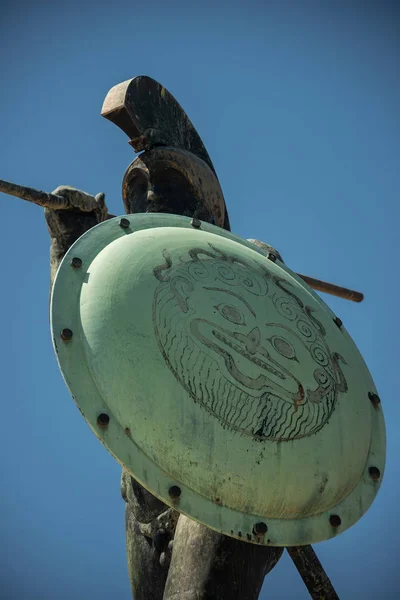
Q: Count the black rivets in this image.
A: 12